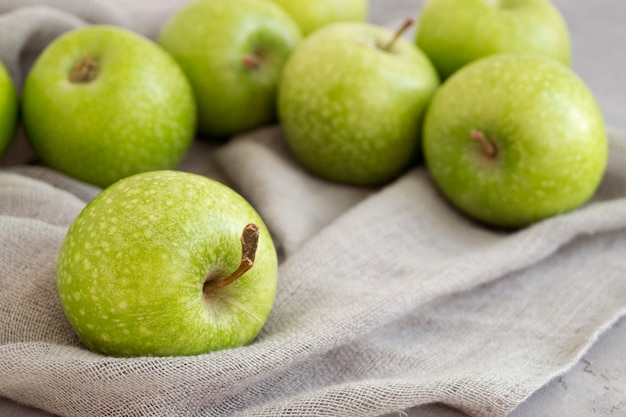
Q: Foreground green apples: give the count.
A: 1